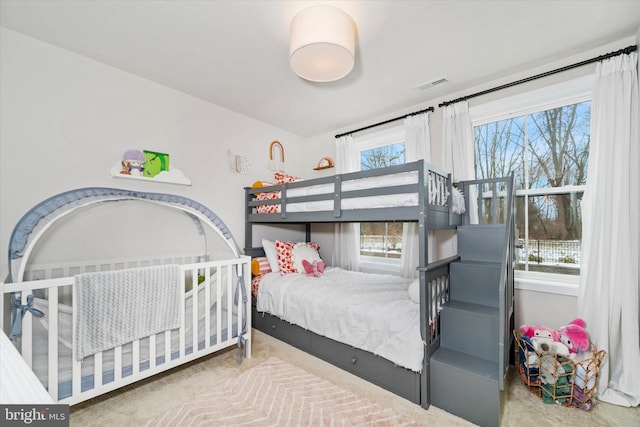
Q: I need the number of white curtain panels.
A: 4